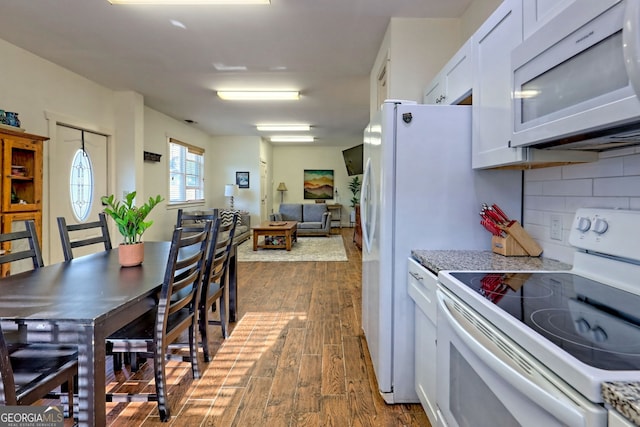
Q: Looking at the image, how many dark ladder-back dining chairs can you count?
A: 6